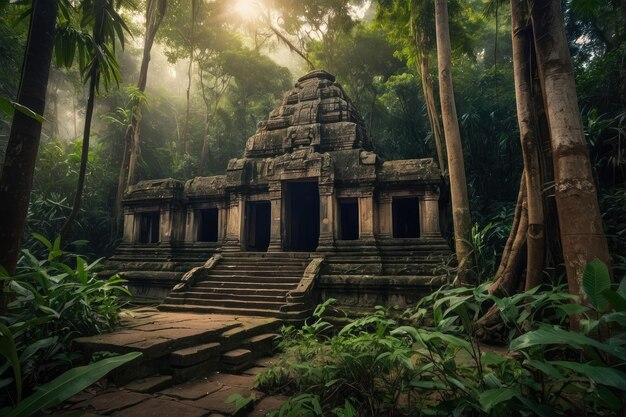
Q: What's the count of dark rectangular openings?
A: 6